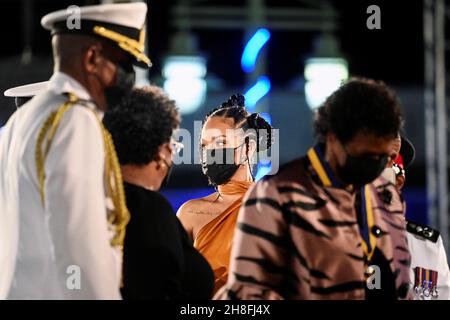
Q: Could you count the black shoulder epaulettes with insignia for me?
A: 1